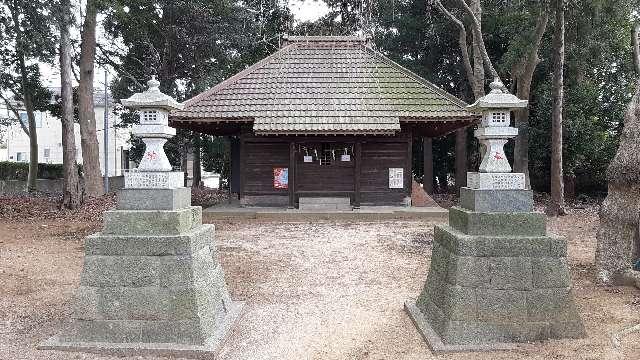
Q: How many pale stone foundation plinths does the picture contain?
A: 2